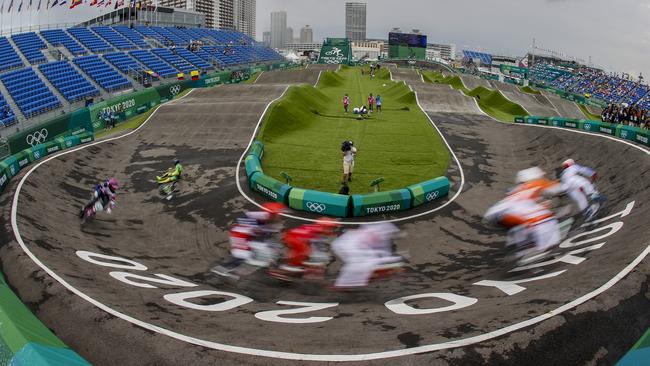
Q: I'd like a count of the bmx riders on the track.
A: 7